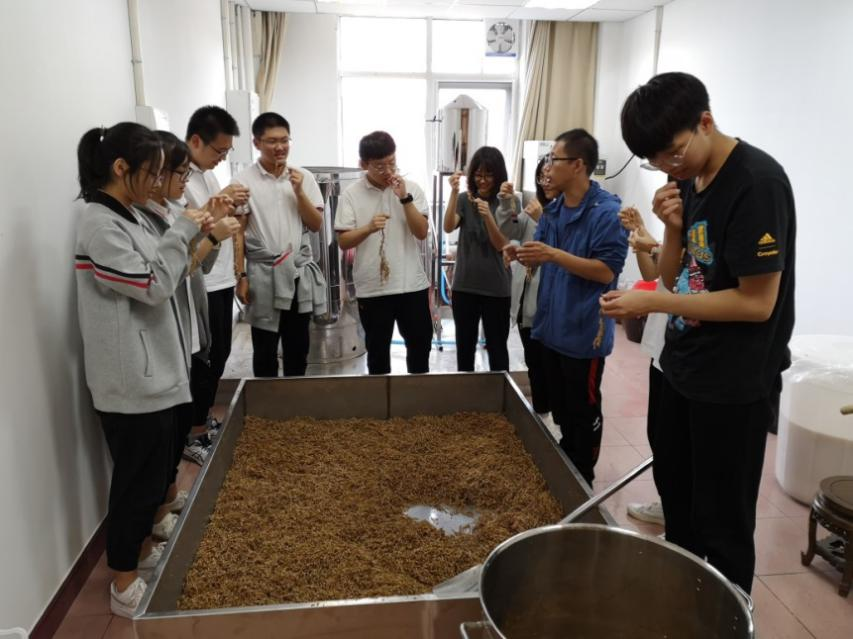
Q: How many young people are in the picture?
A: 10